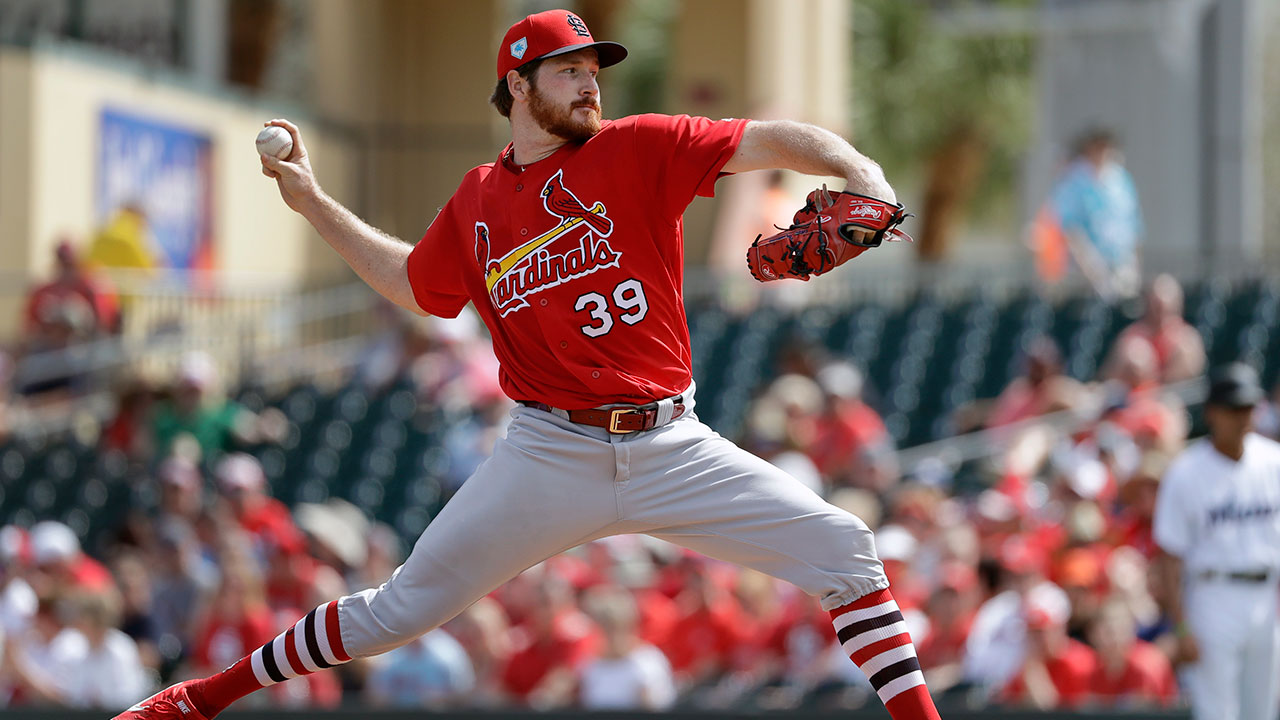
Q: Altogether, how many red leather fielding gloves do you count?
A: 1